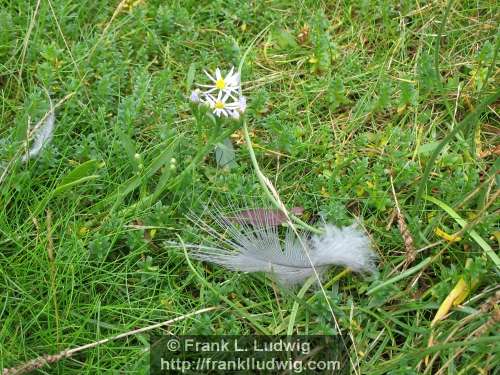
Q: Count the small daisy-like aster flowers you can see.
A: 2